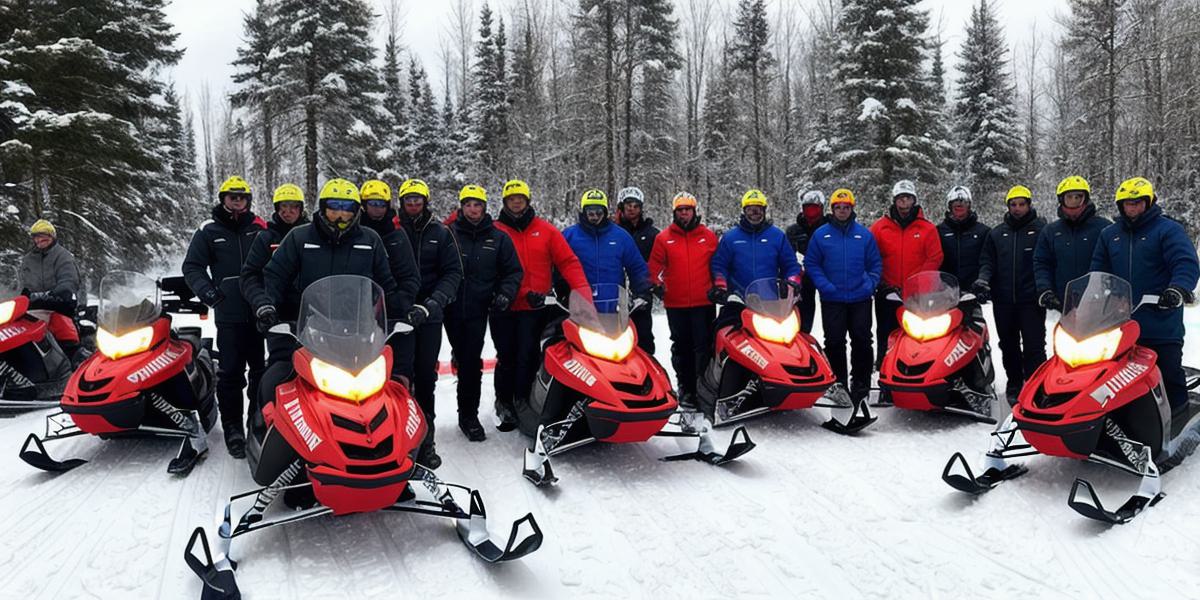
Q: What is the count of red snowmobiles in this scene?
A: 7